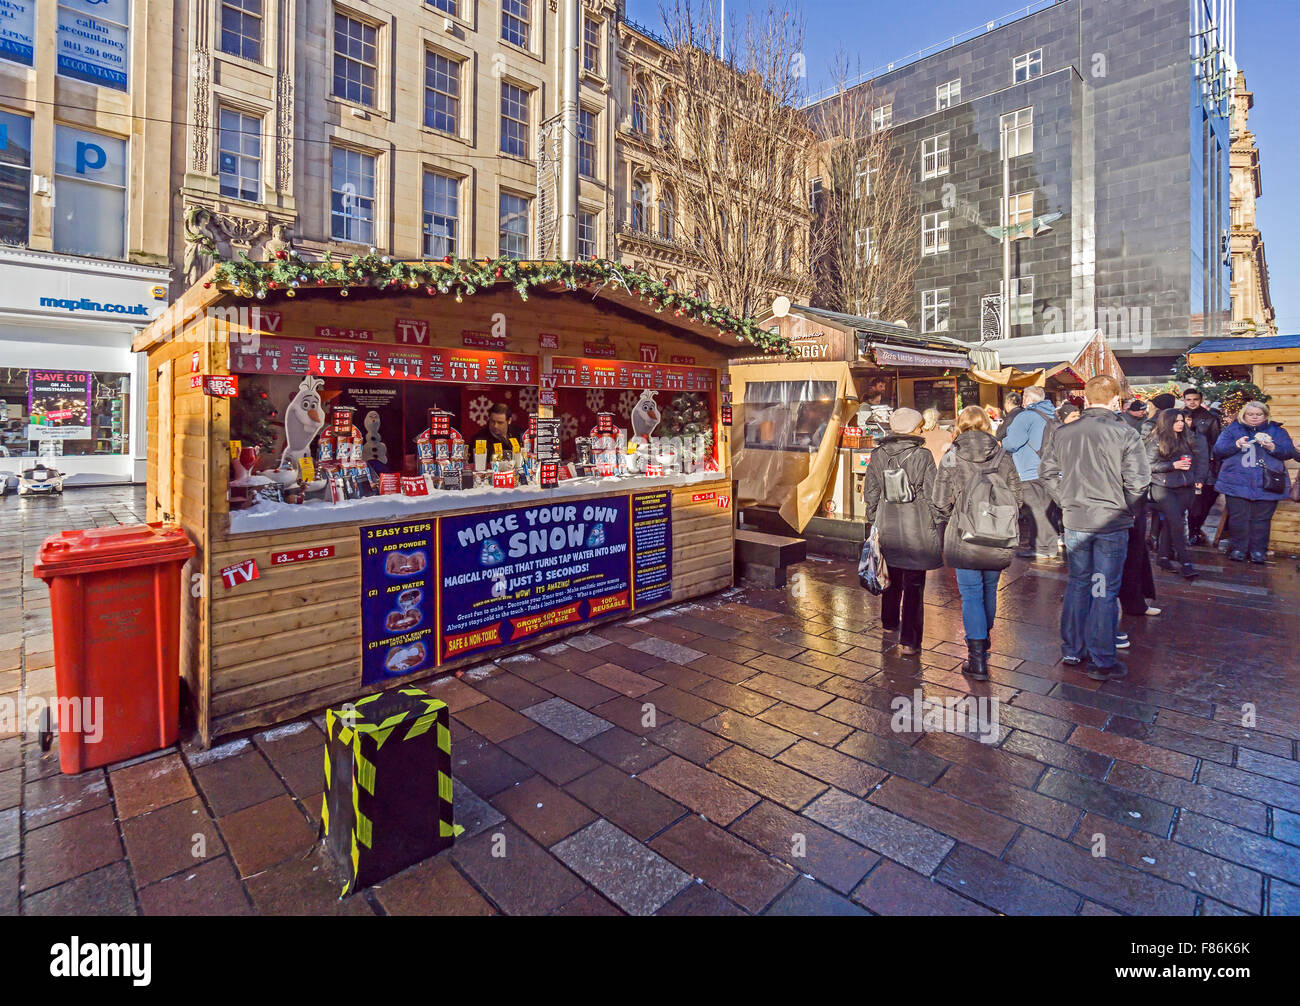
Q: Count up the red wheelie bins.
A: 1